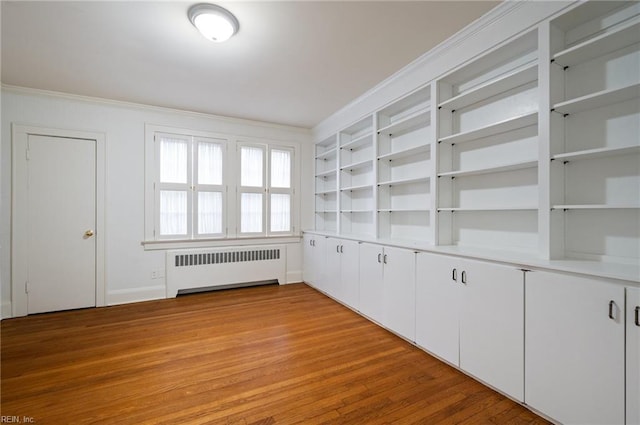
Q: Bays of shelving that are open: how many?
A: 5